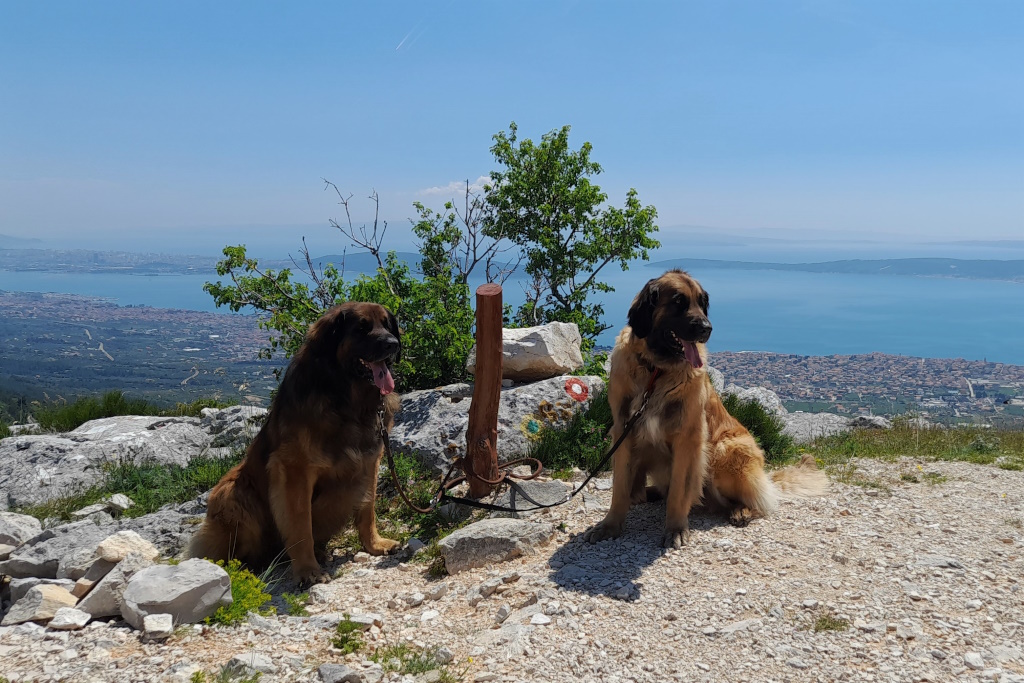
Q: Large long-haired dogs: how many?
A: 2